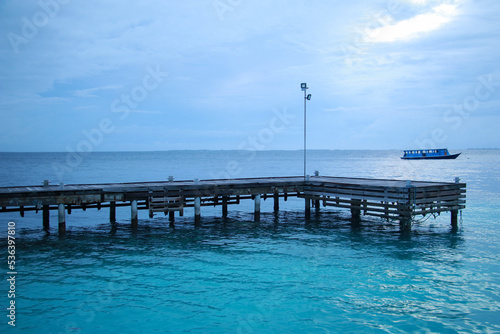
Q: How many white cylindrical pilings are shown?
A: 4